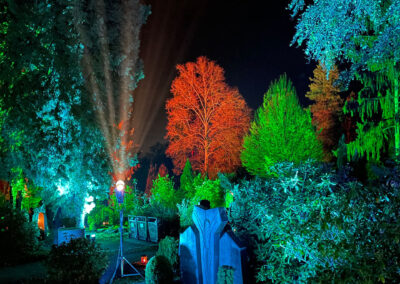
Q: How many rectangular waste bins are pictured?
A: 3